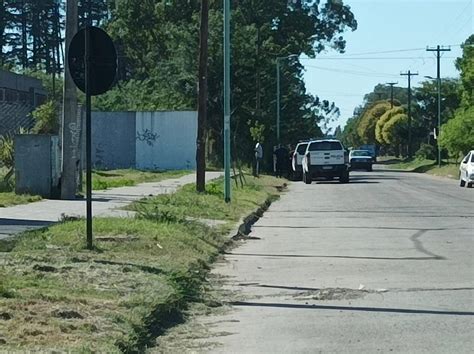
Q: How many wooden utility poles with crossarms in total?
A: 3